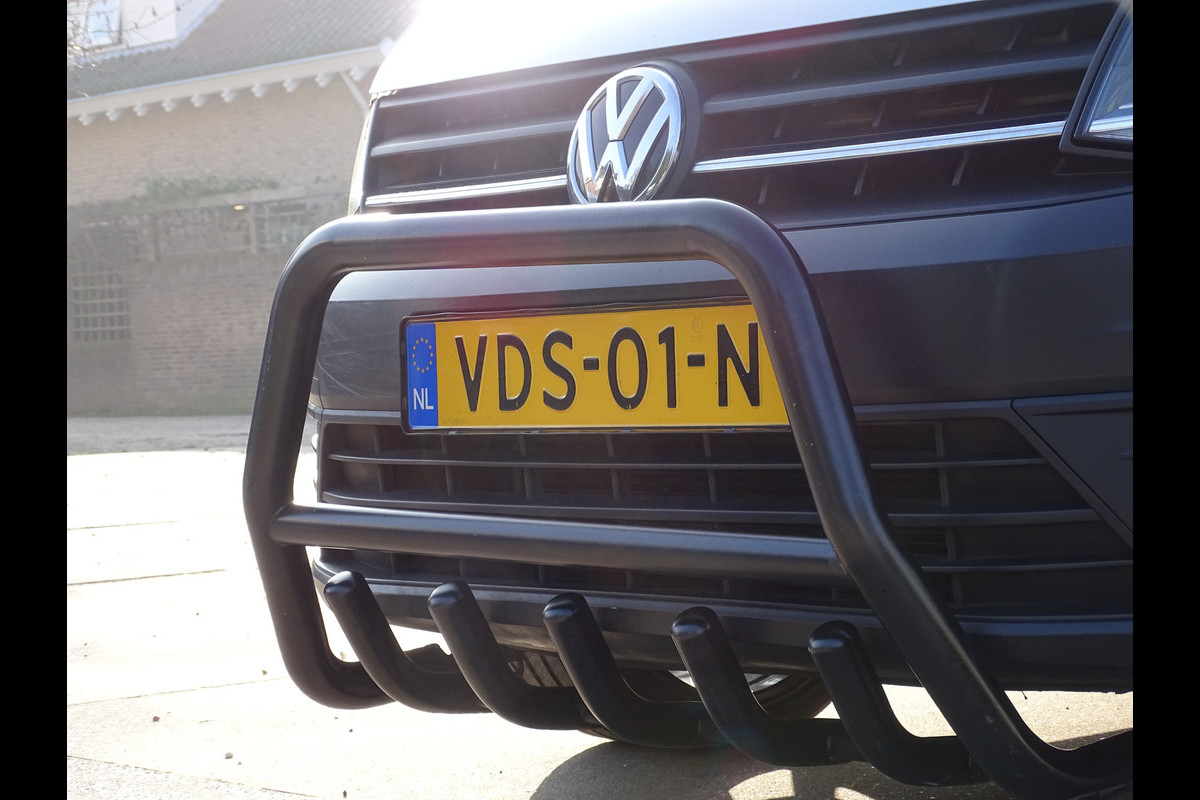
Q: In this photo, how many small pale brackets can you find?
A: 10